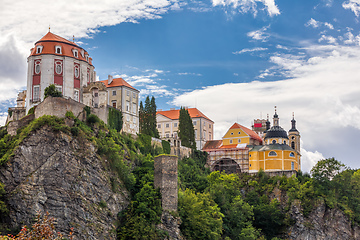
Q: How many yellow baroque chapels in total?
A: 1